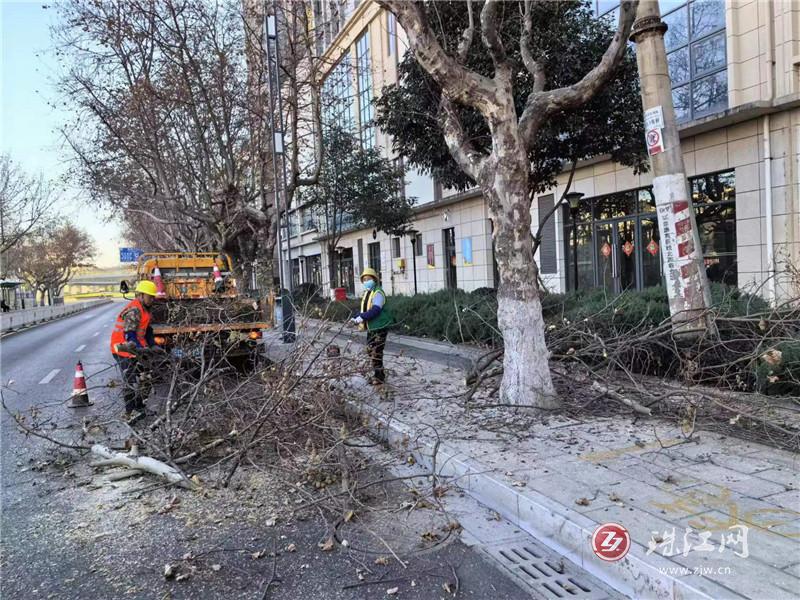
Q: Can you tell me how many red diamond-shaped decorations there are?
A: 3